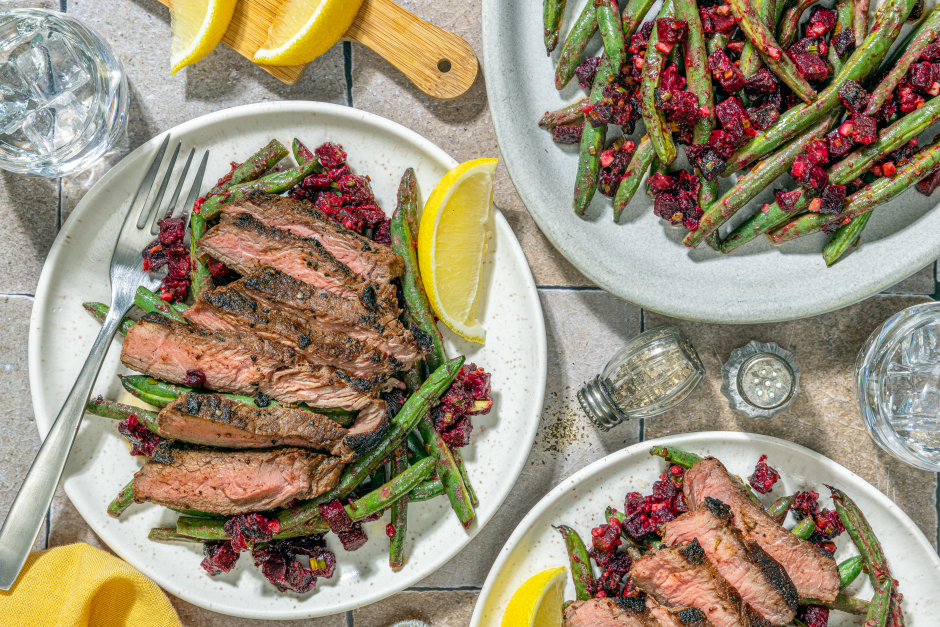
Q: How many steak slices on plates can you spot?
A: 12